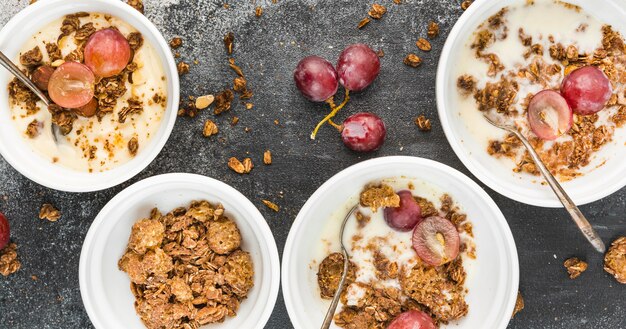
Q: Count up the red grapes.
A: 11